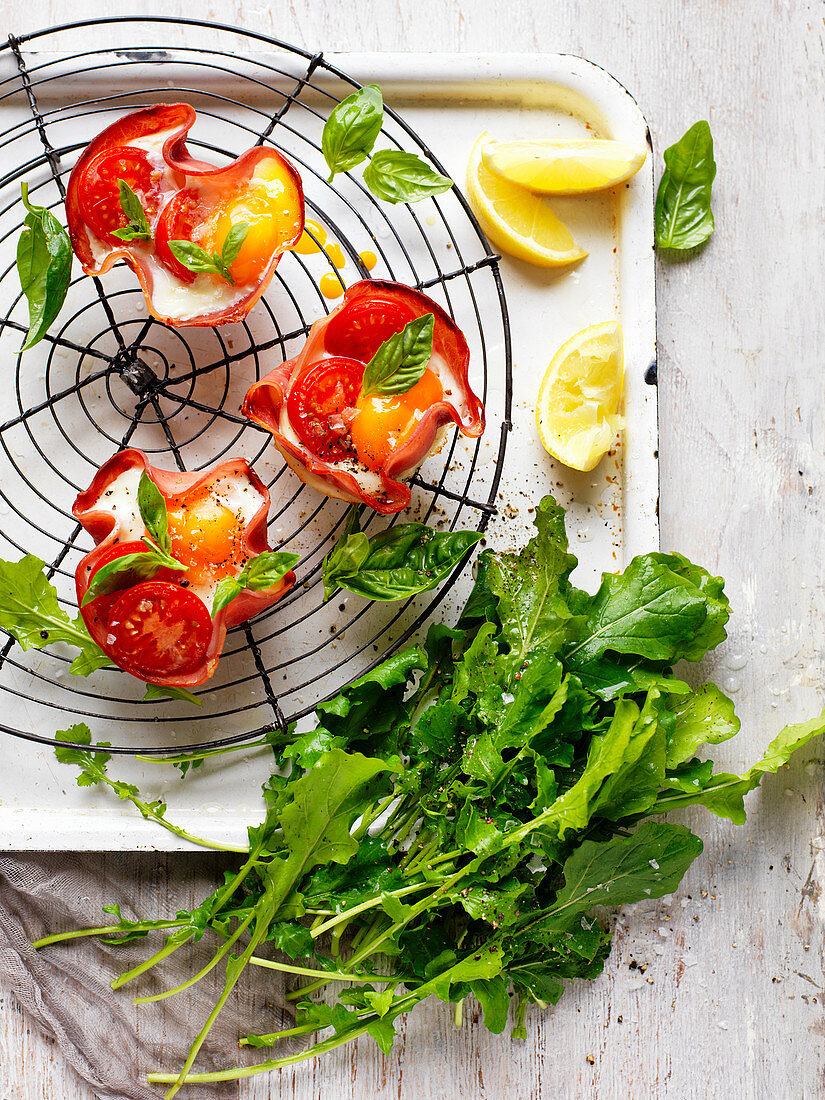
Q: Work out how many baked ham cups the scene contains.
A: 3